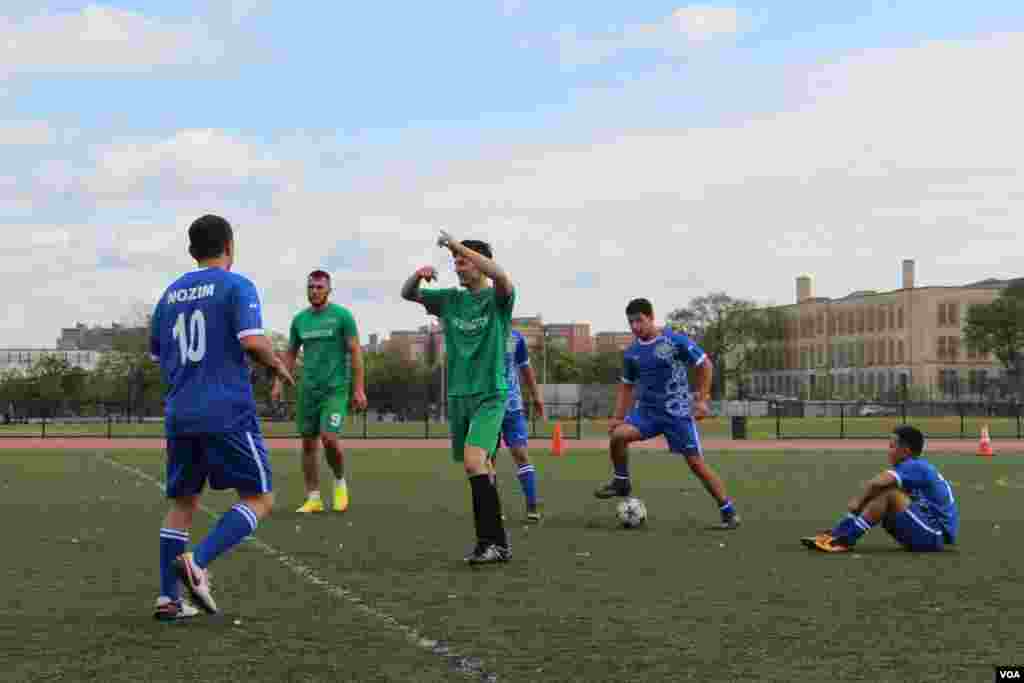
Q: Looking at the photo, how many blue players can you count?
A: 4